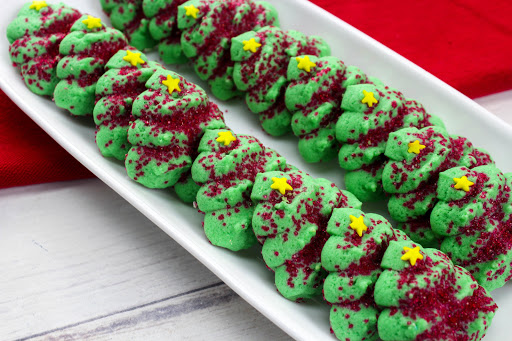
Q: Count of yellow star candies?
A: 14